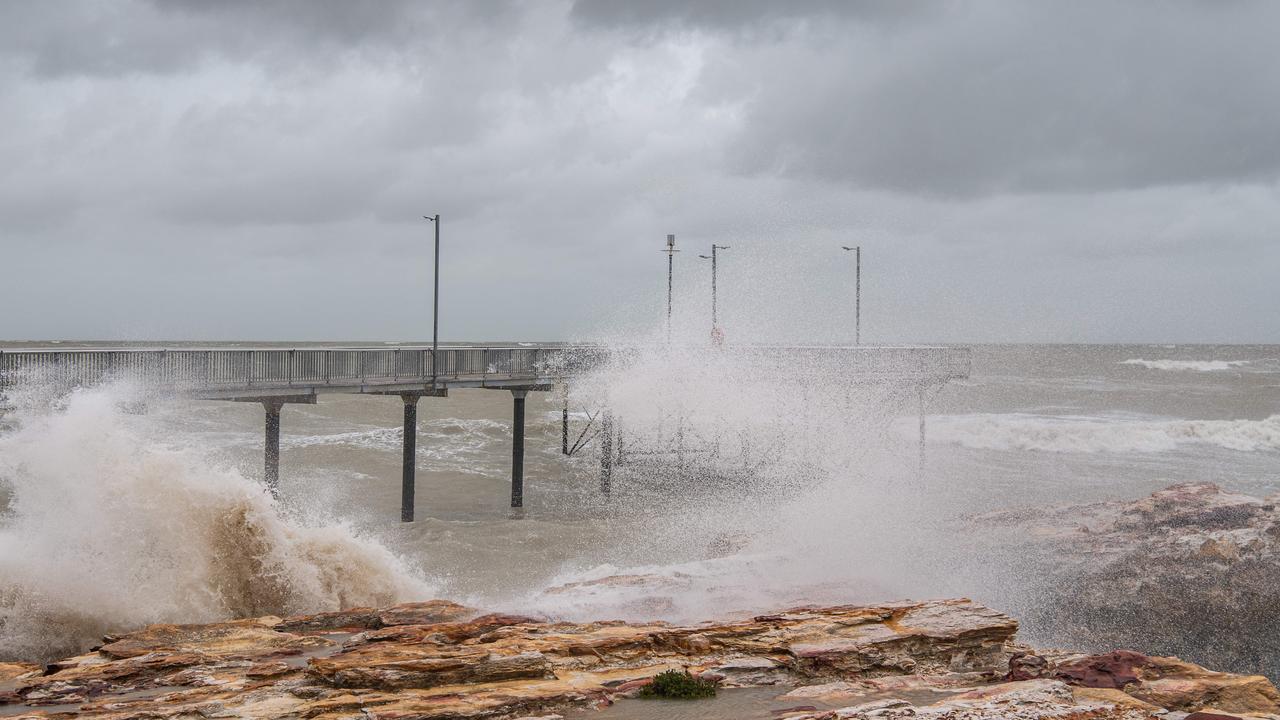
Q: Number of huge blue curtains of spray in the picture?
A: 0